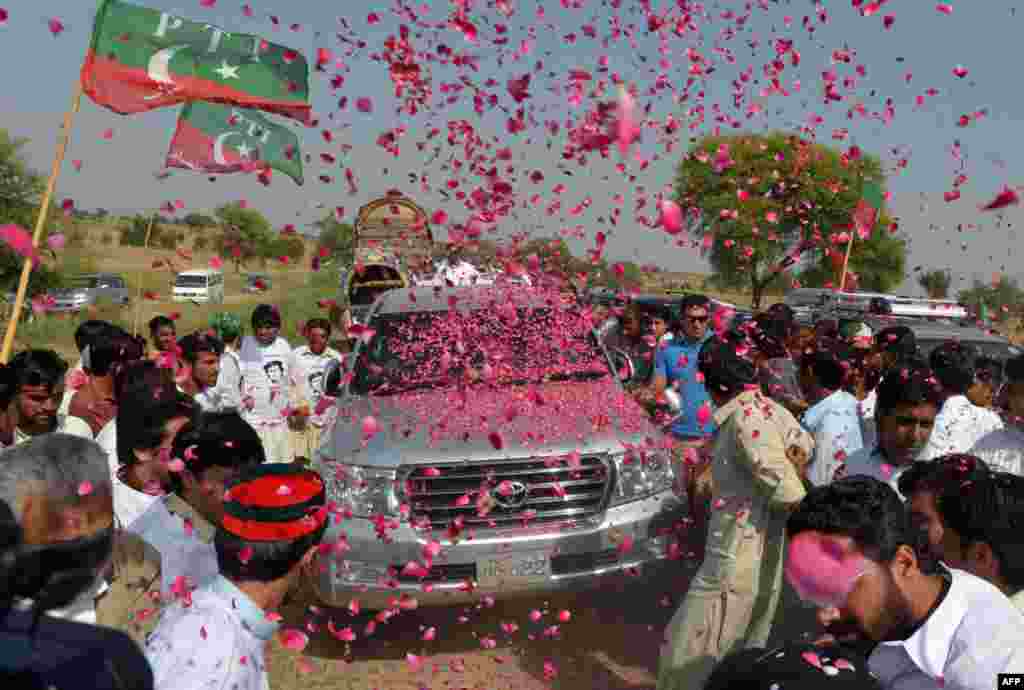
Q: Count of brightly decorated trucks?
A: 1